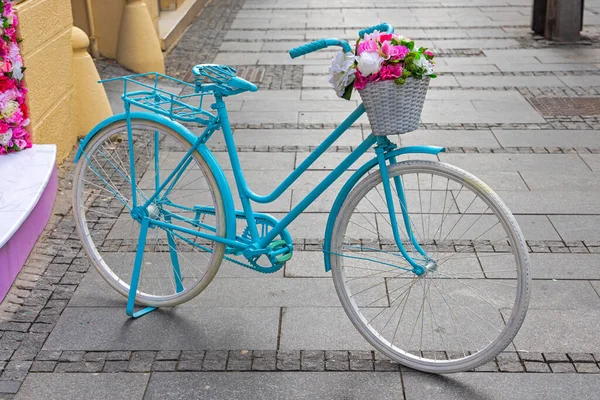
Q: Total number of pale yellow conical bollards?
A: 2